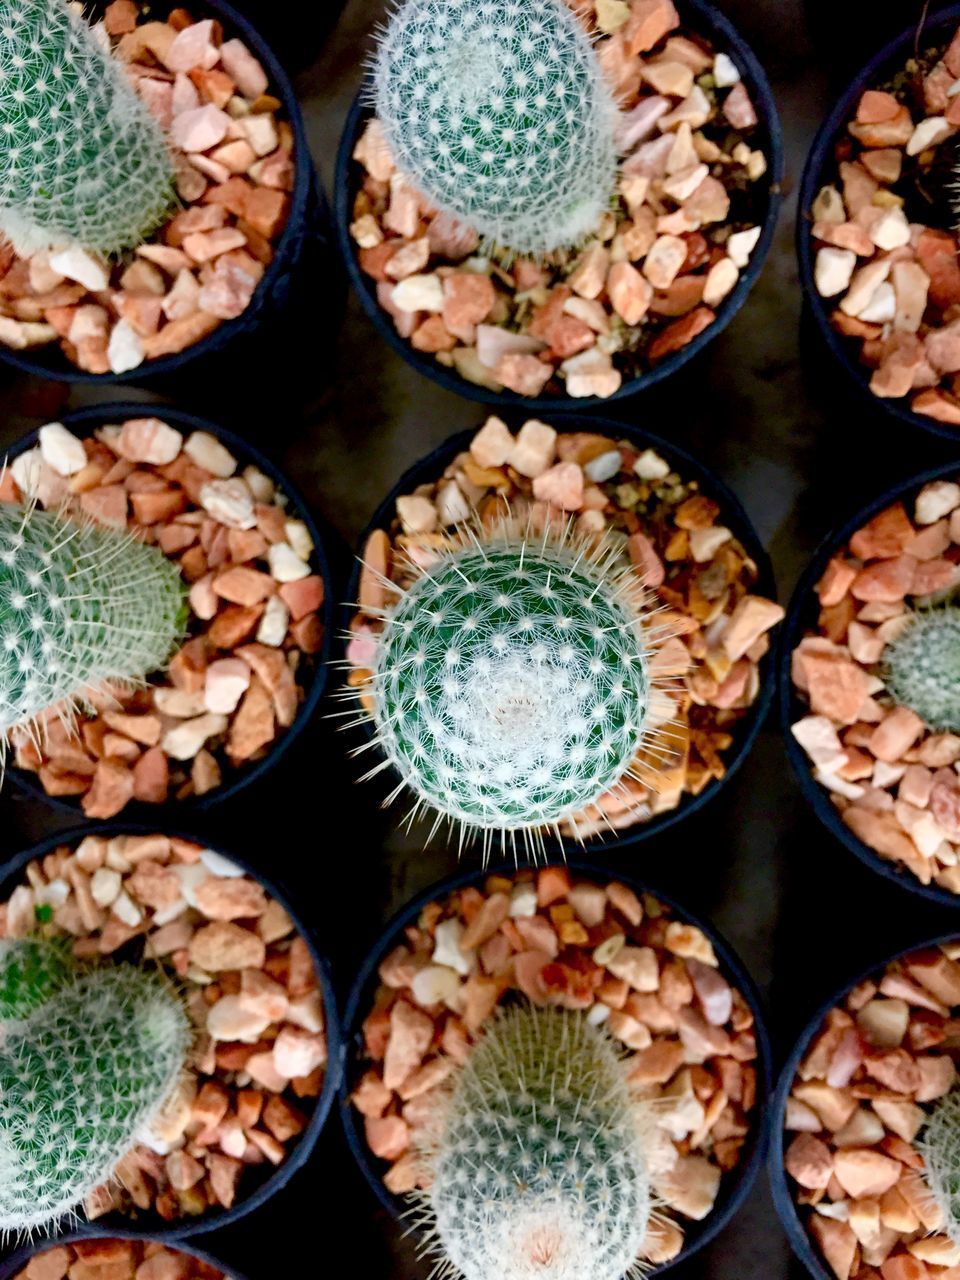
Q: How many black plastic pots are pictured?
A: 10